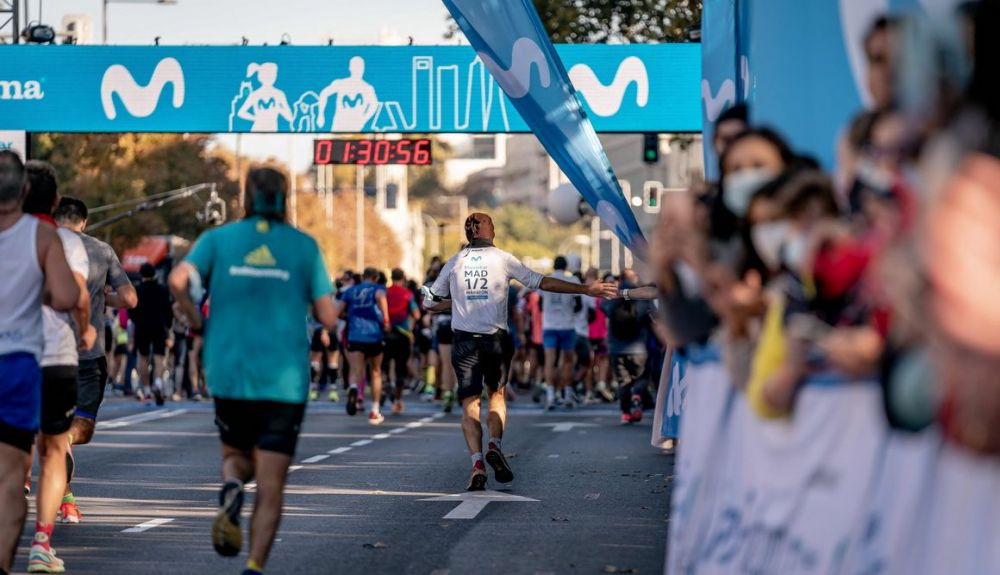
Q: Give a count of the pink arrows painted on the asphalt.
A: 0